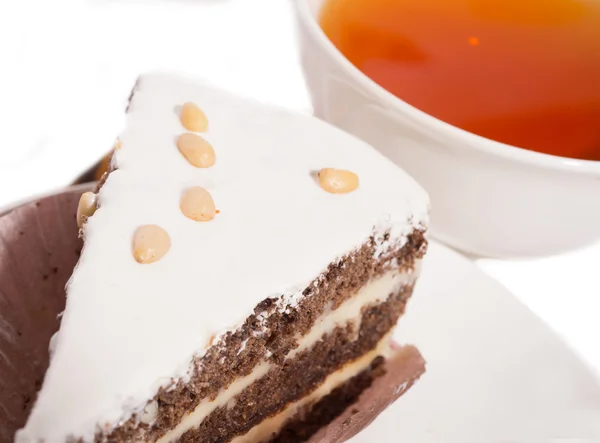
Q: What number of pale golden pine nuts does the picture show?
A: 6